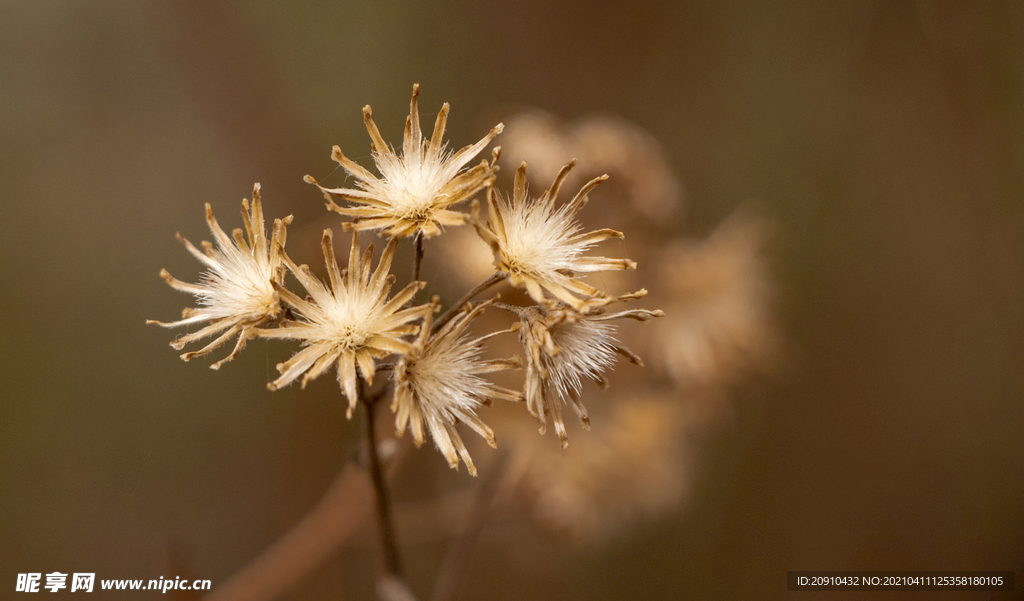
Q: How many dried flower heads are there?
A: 6